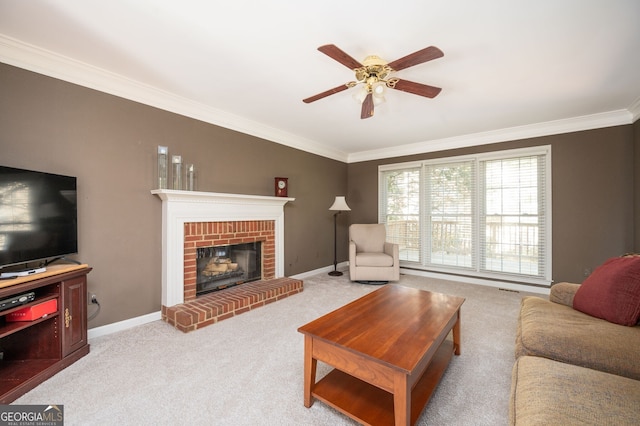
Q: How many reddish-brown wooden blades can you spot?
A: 5